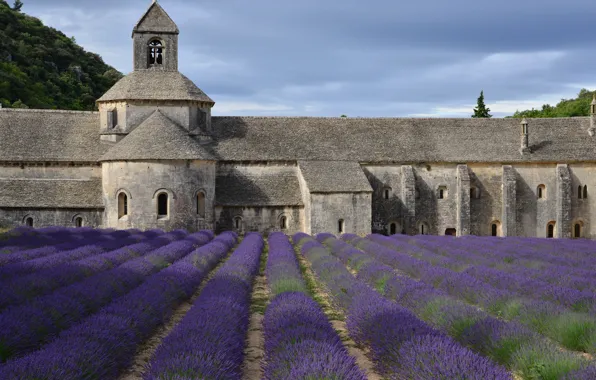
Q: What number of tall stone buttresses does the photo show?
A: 4